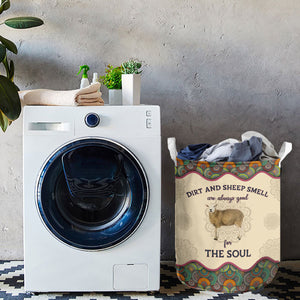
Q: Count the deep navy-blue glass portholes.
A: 1